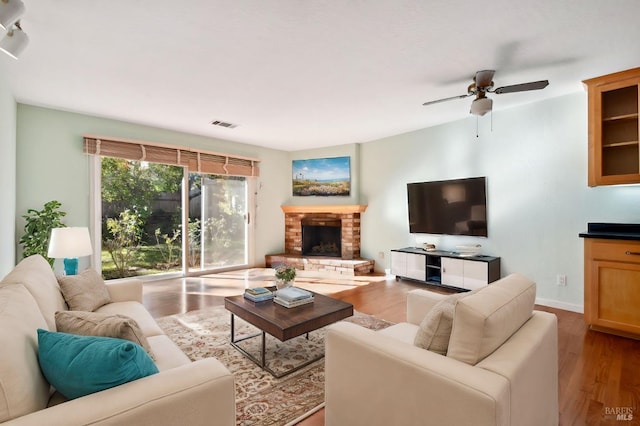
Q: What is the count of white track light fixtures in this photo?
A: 2